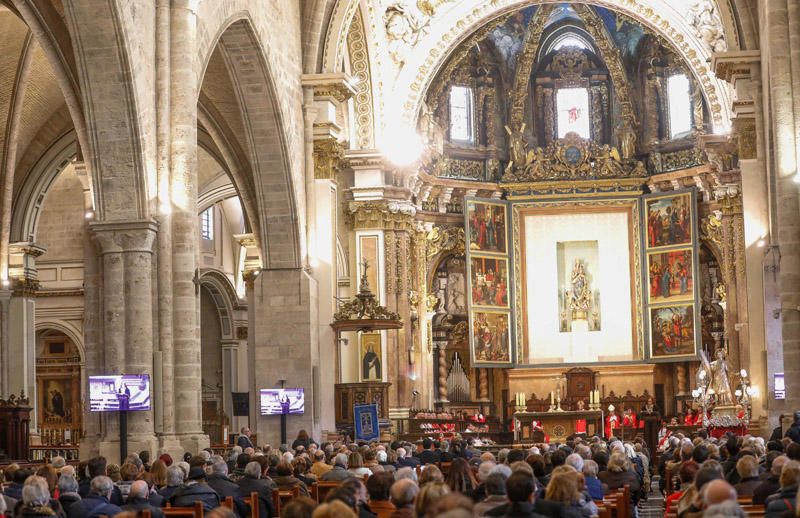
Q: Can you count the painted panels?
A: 6